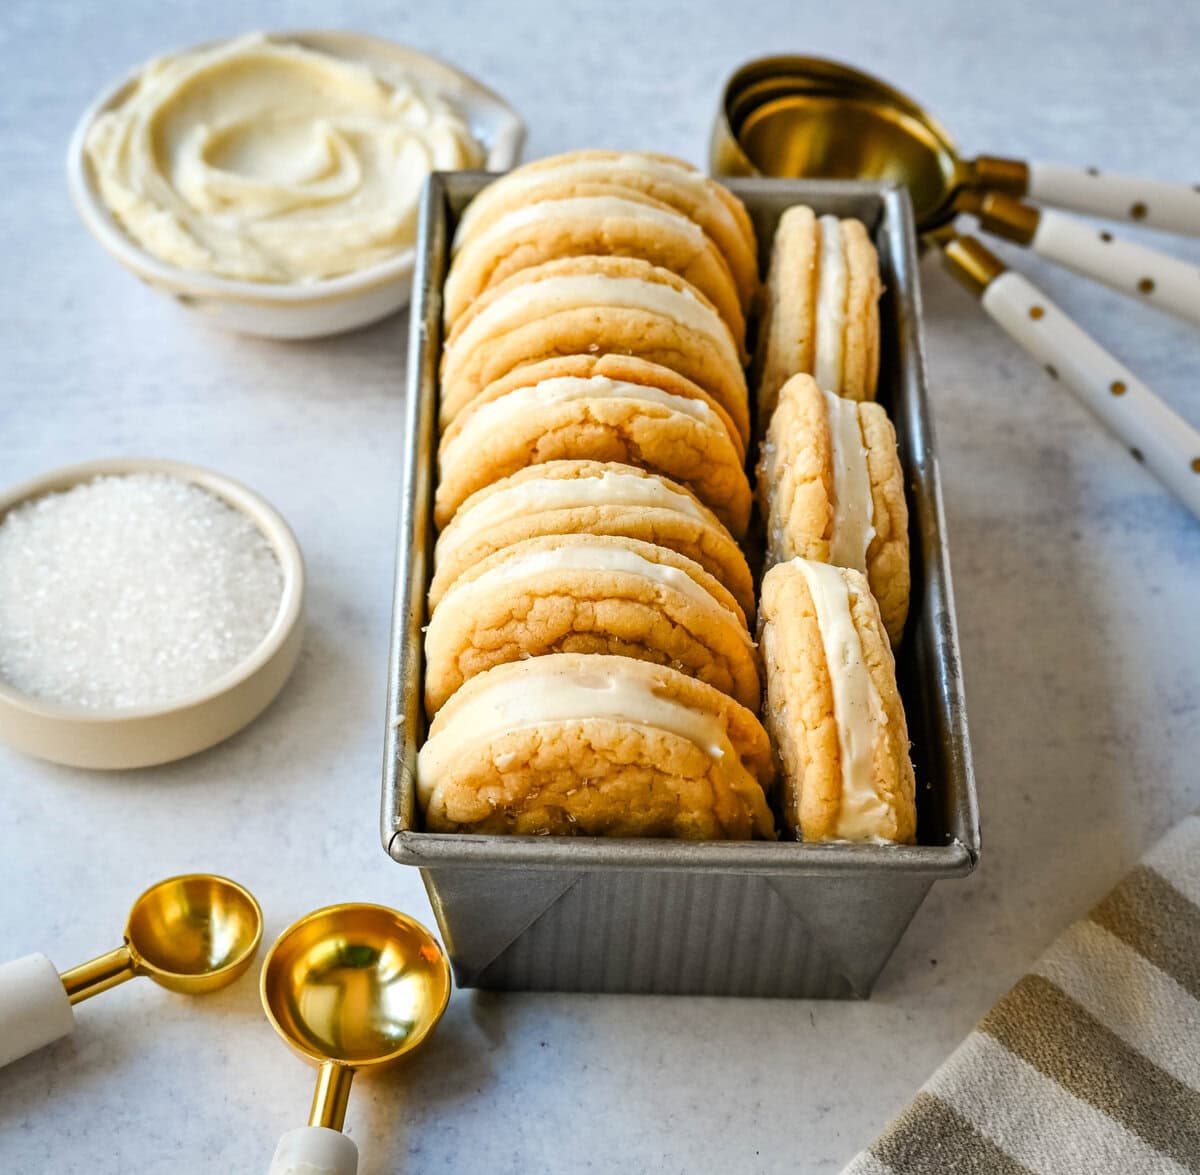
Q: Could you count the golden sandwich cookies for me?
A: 10